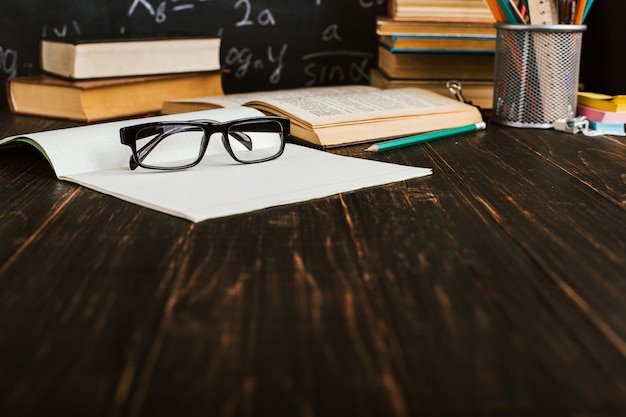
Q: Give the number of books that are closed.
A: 7